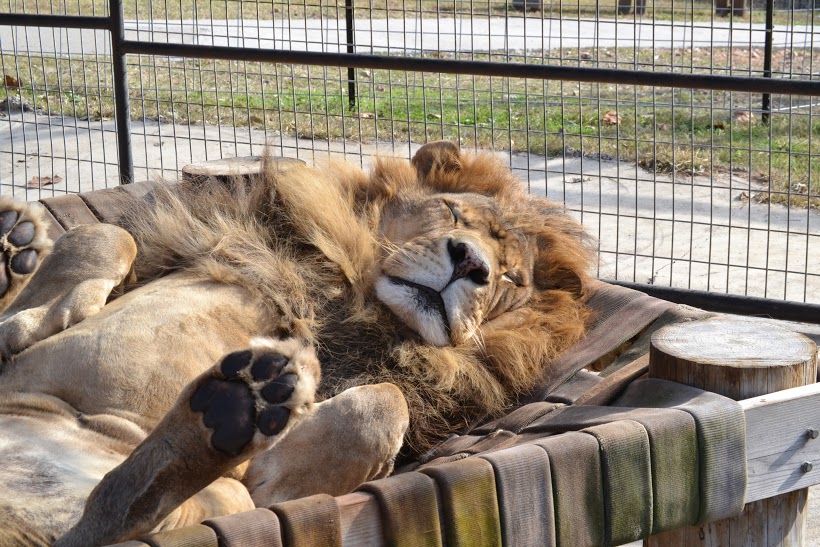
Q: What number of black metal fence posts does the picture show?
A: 3